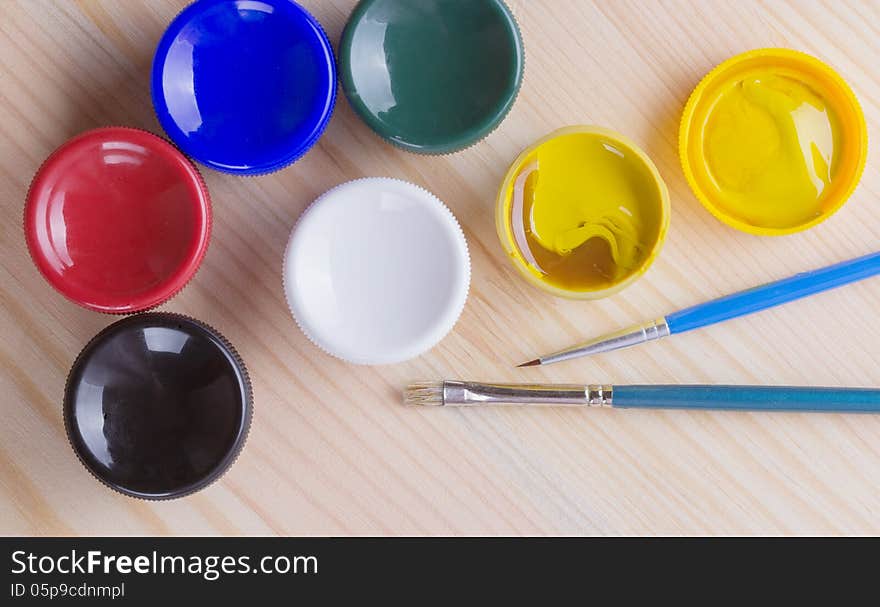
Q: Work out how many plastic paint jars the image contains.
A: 6